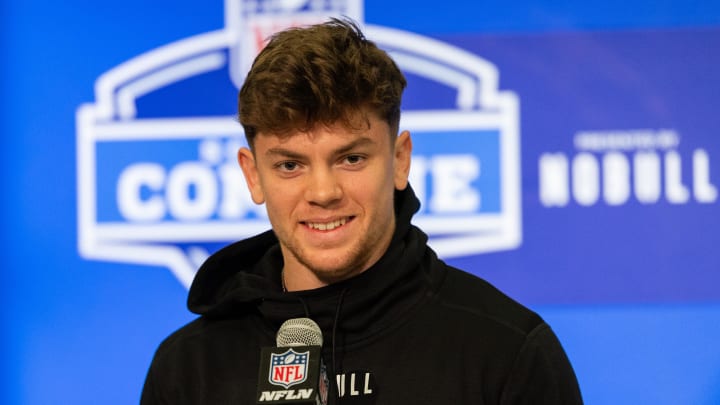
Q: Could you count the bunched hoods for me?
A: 1